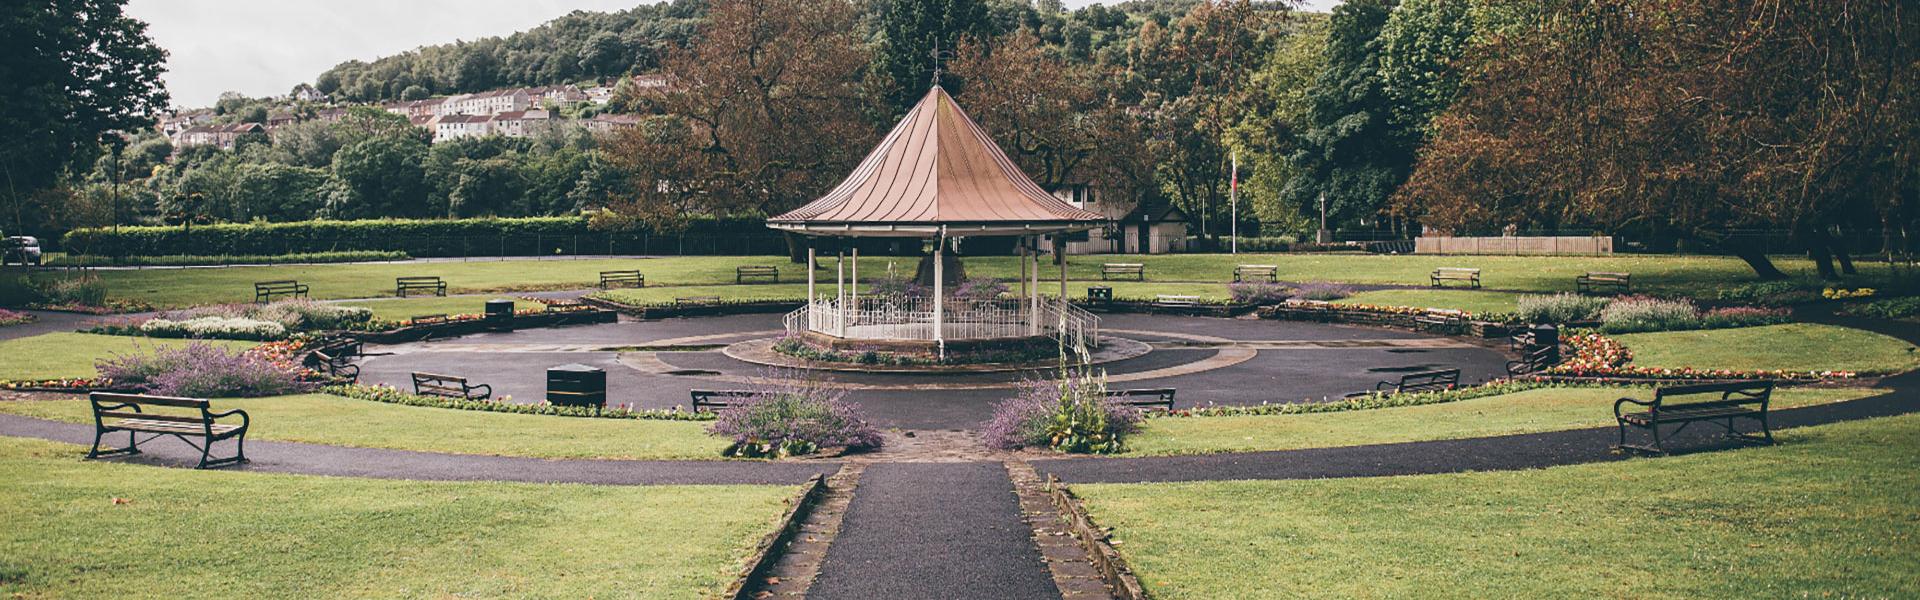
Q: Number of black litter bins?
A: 4